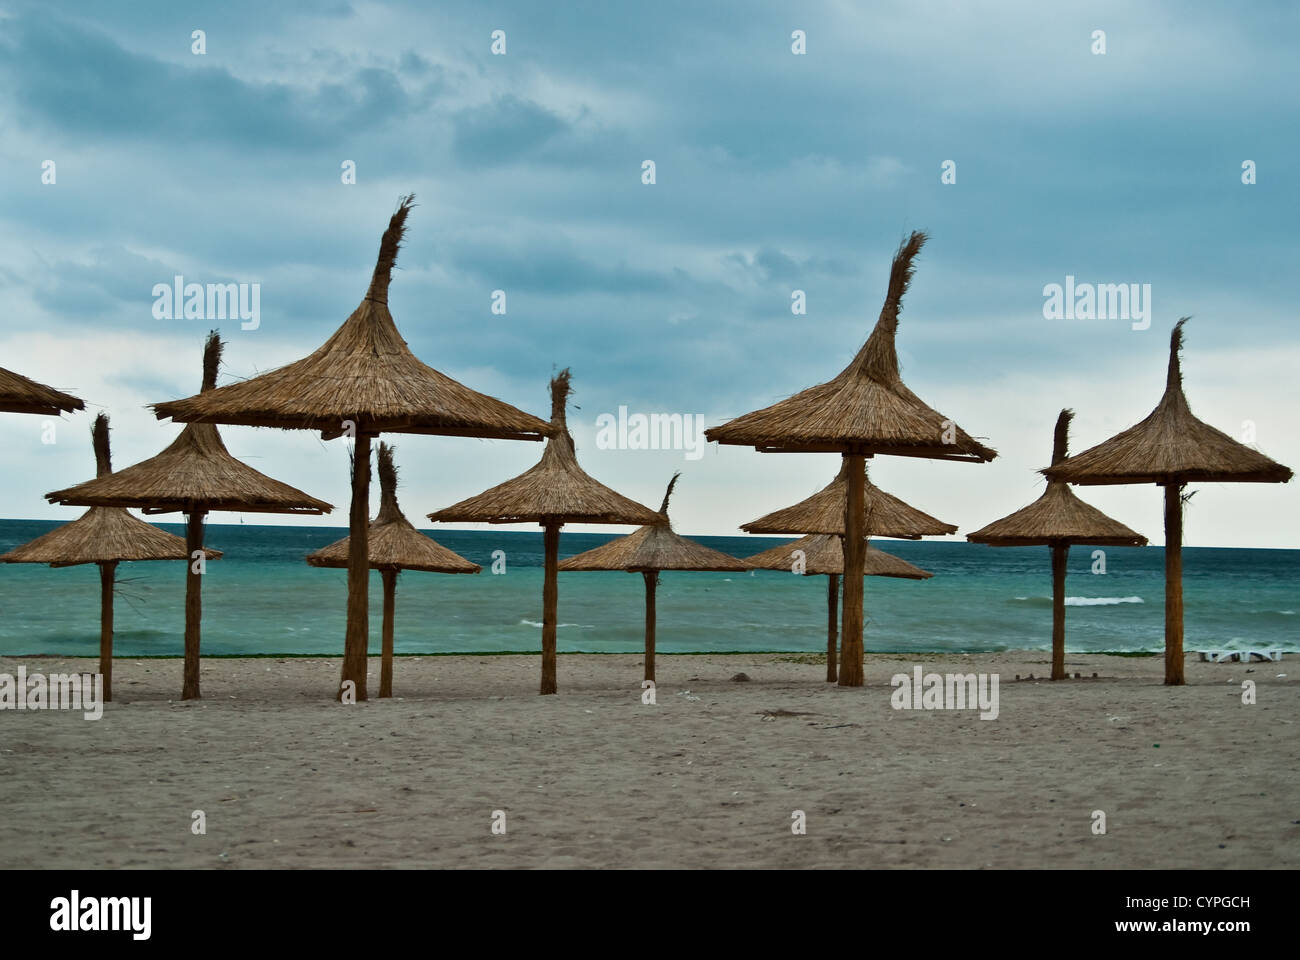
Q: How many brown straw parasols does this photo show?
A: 12